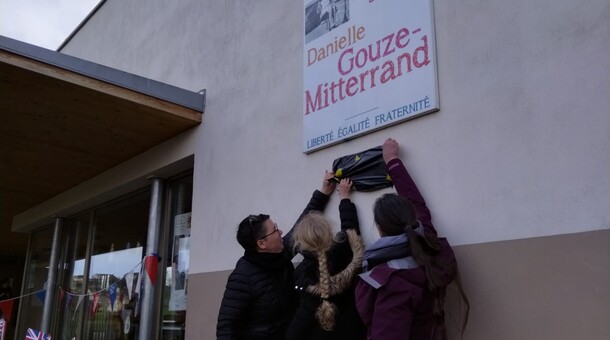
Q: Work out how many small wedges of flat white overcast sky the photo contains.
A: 1